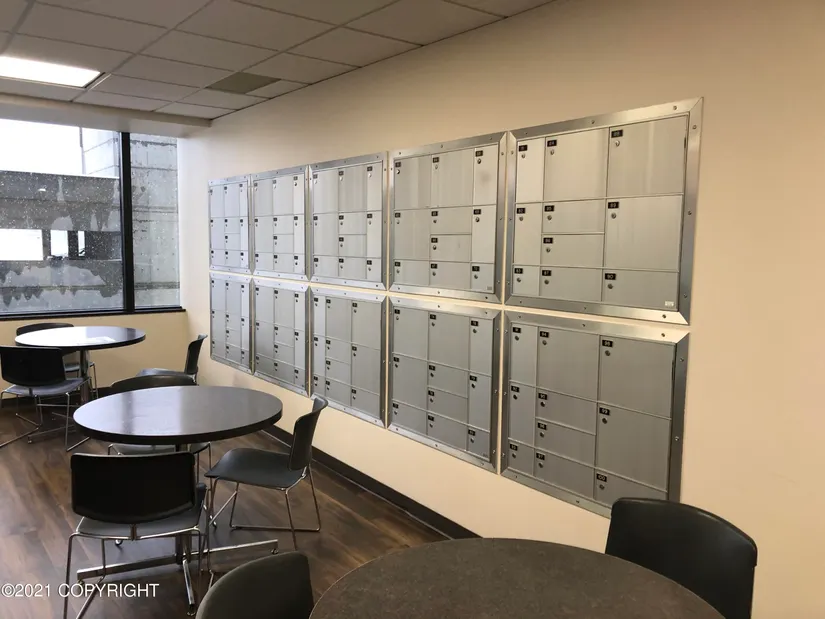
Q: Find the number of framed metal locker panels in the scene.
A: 10